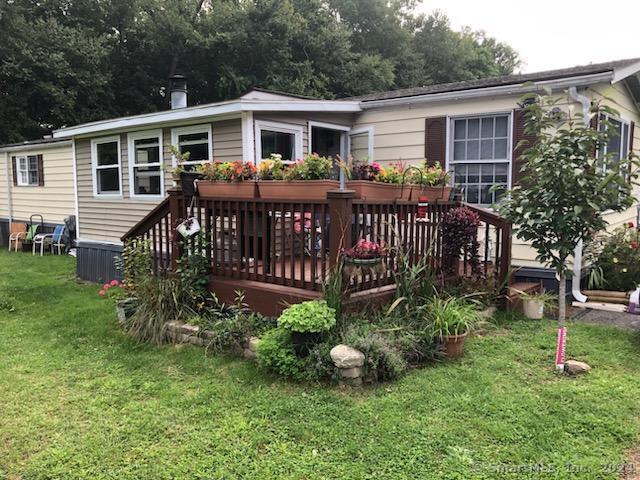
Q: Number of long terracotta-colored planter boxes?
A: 4